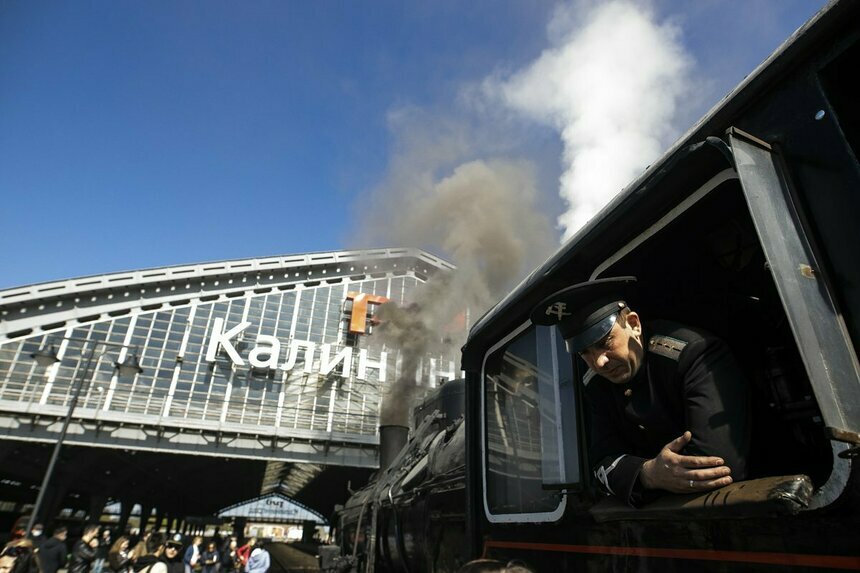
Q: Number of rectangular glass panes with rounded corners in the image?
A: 1